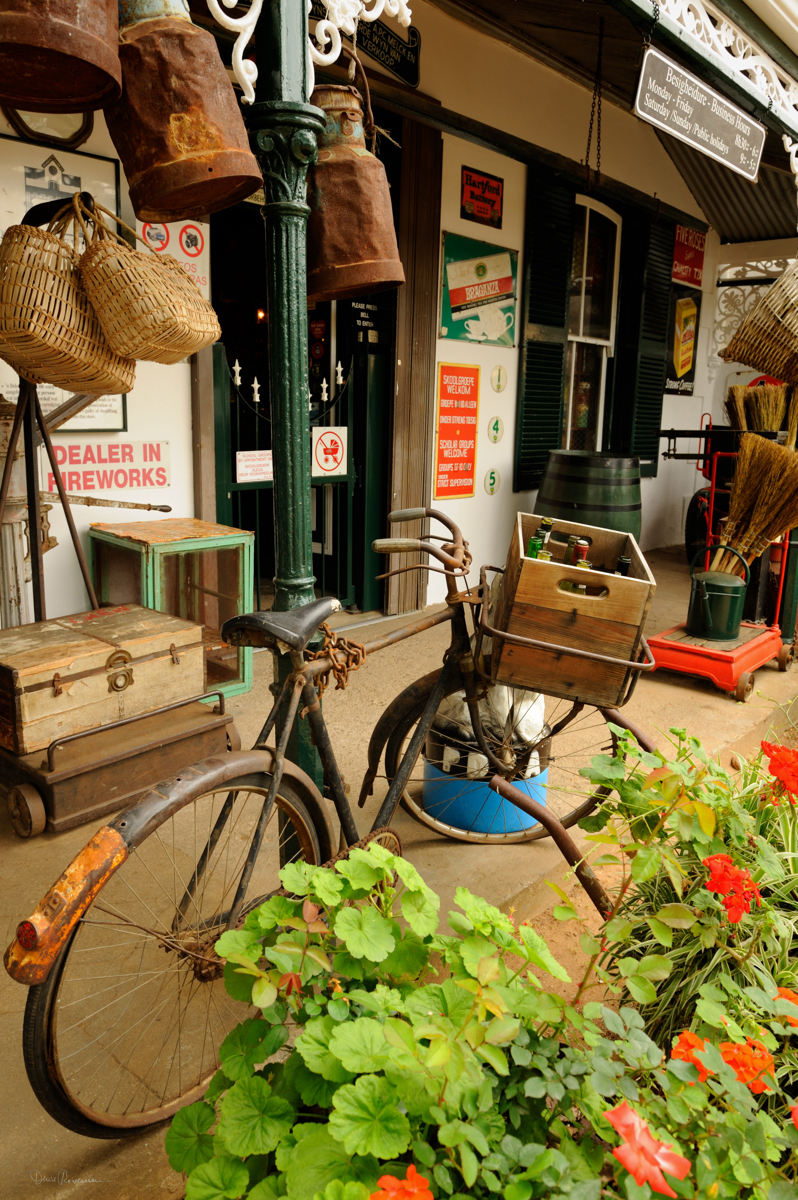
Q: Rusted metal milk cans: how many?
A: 3